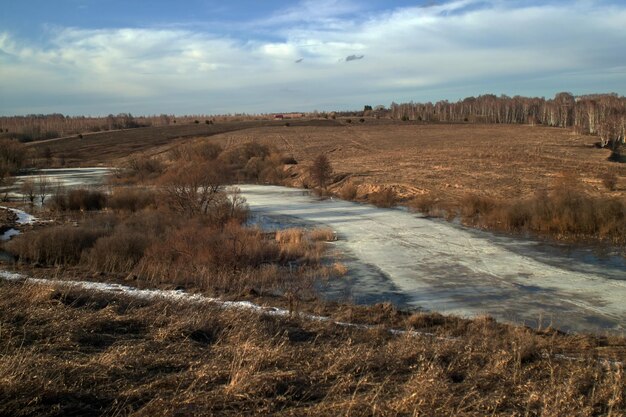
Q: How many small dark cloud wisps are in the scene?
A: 2